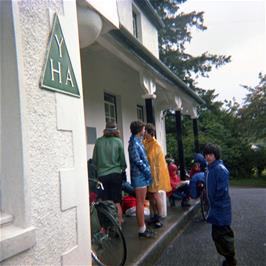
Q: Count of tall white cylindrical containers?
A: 1